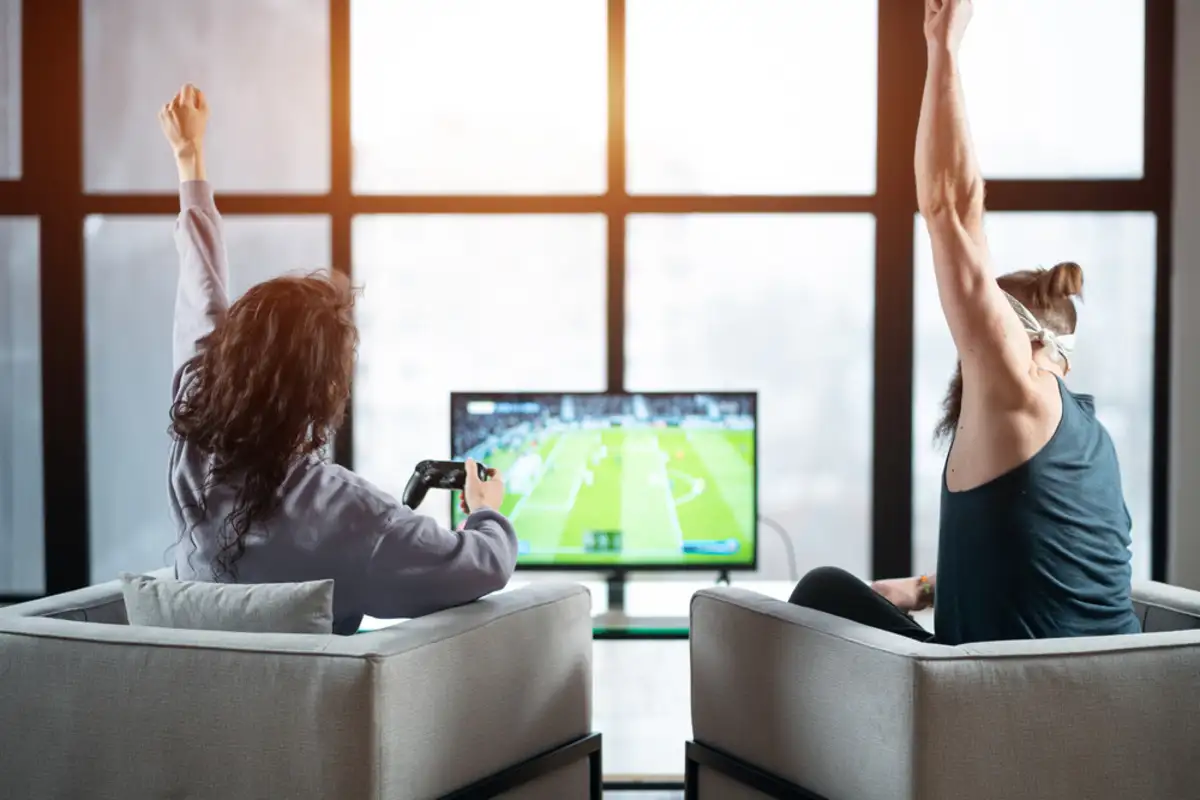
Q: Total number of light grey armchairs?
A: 2